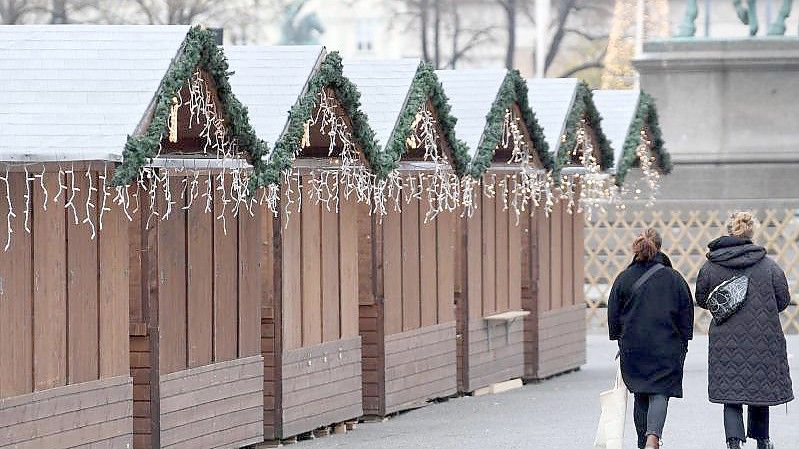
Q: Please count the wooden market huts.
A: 6